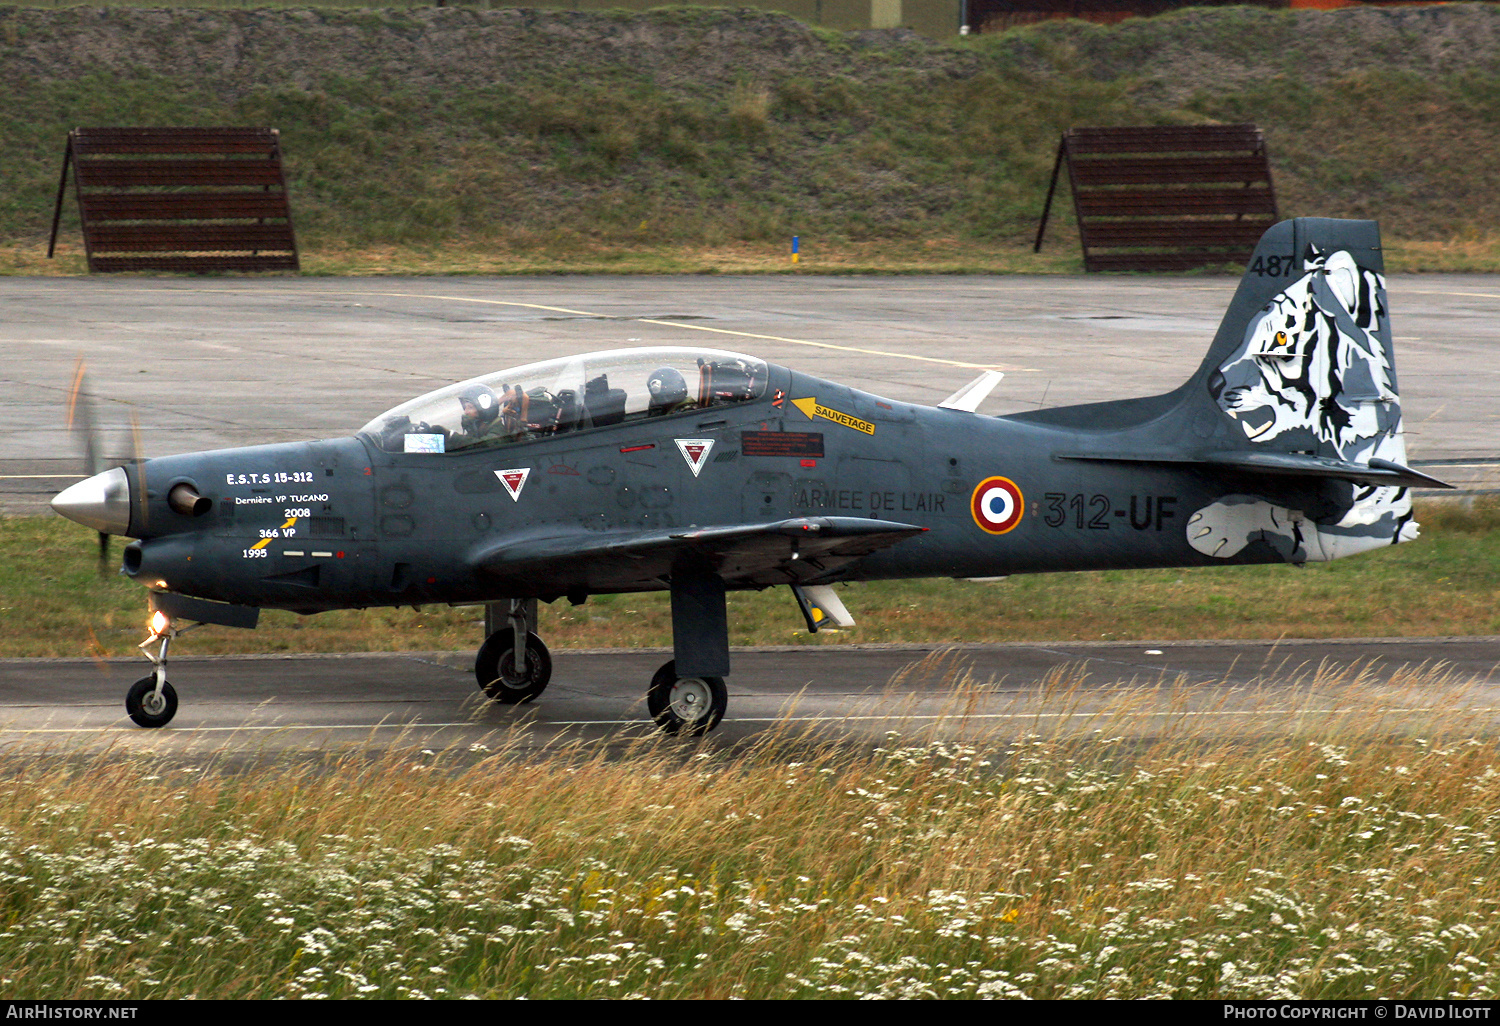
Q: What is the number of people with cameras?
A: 0